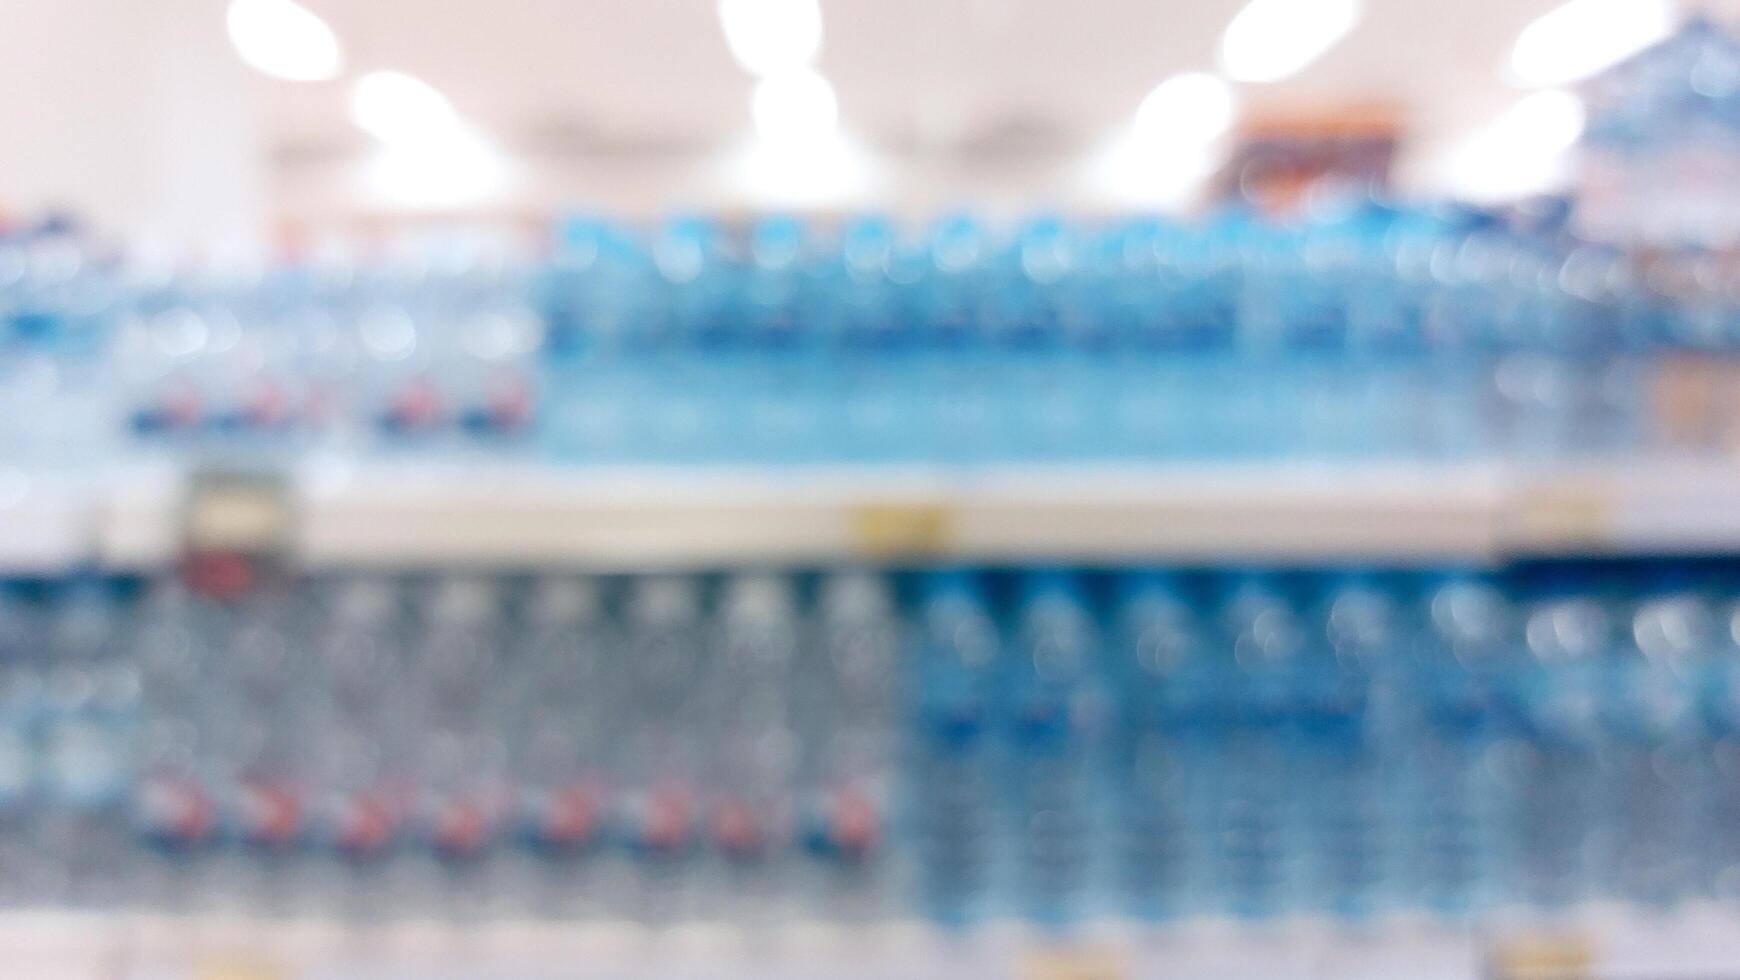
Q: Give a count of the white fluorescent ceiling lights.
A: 8